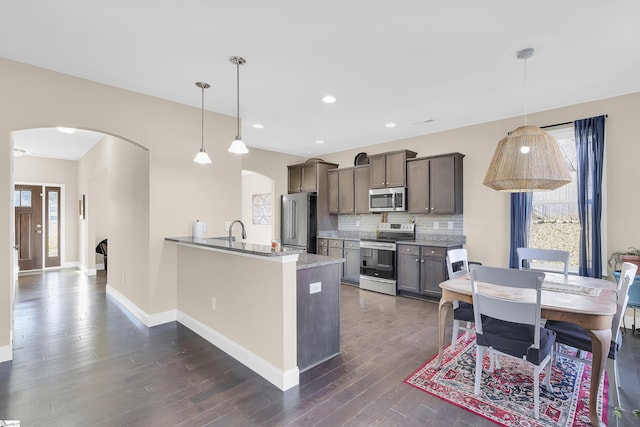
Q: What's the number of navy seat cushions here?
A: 3